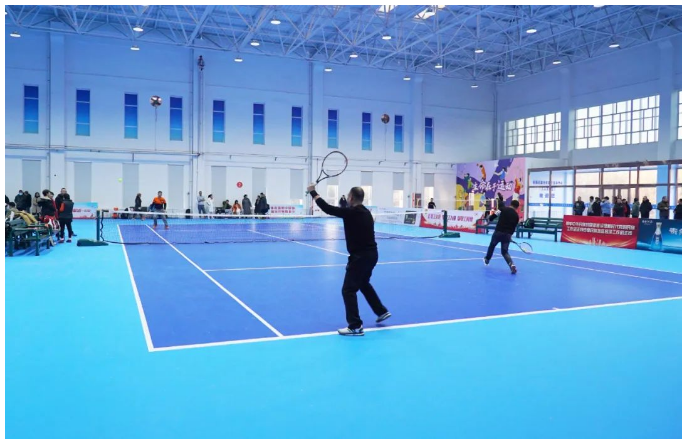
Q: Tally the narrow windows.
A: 11